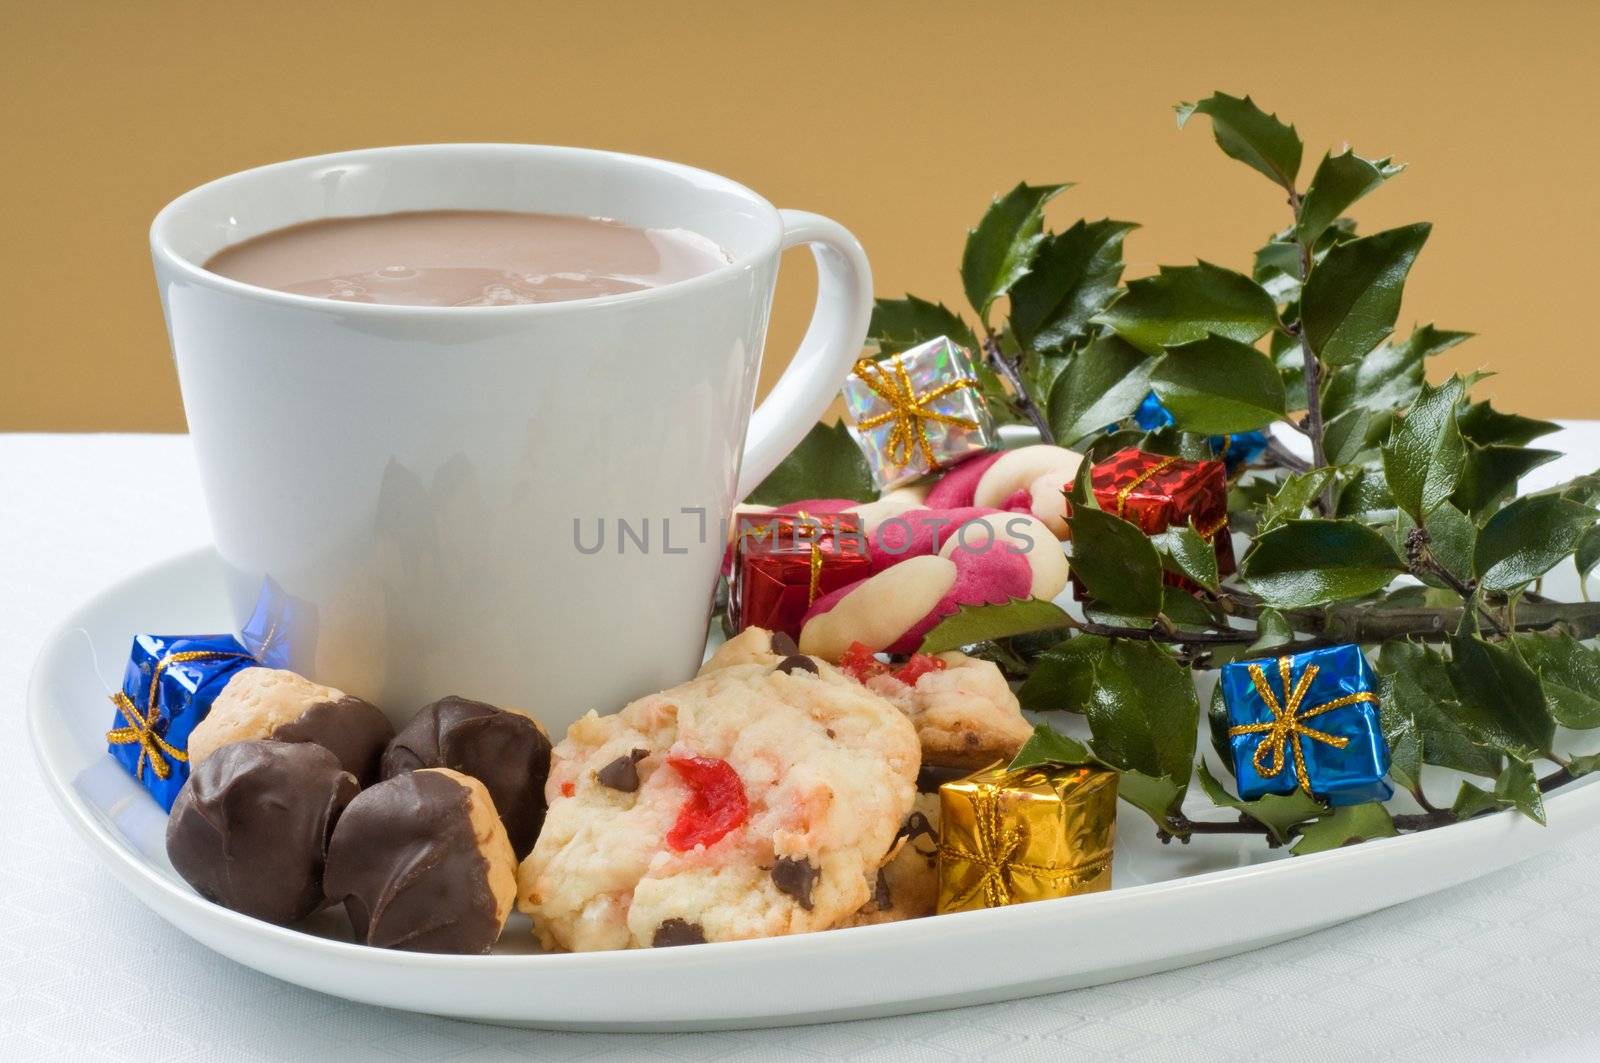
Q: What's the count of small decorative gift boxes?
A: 7